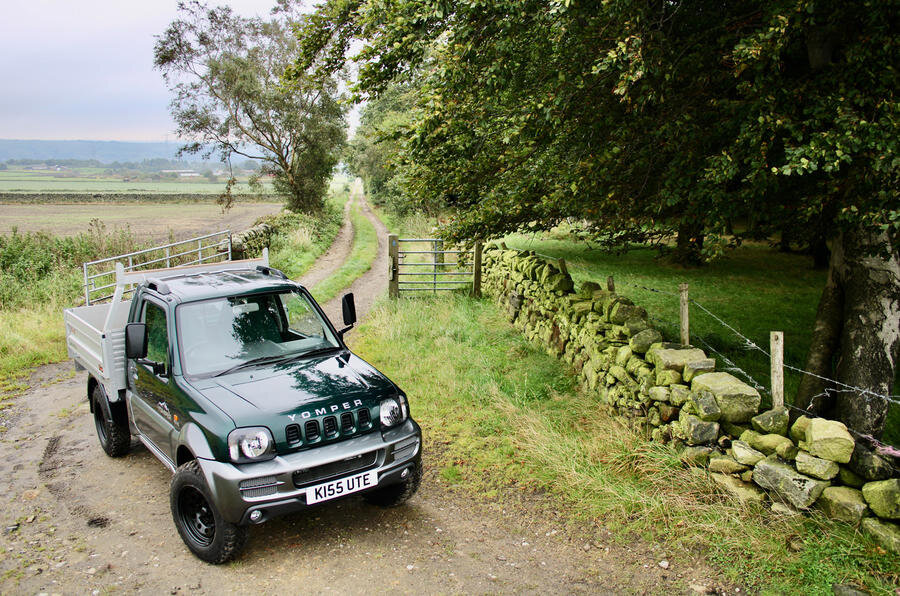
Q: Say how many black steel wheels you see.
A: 2